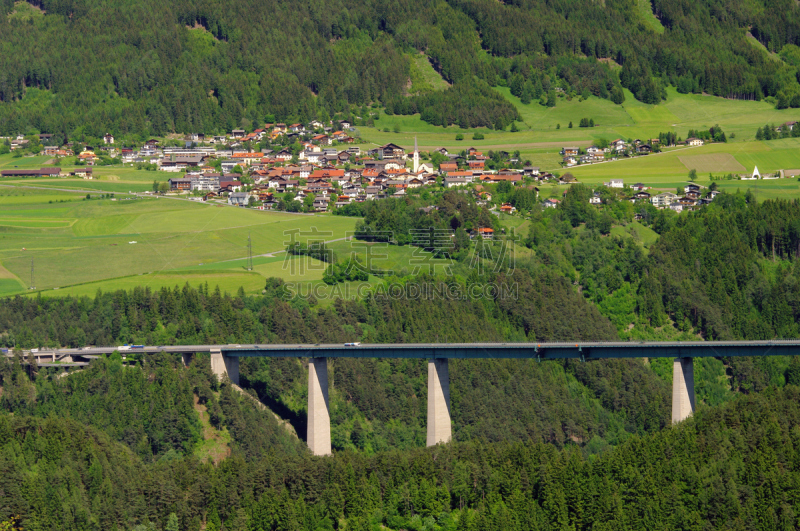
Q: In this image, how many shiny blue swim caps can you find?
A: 0